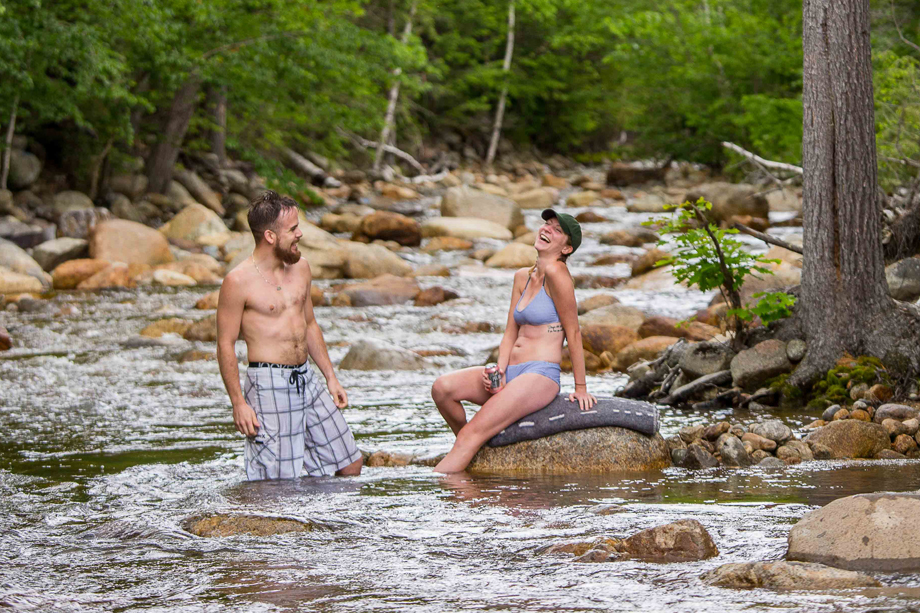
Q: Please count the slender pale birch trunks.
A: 2